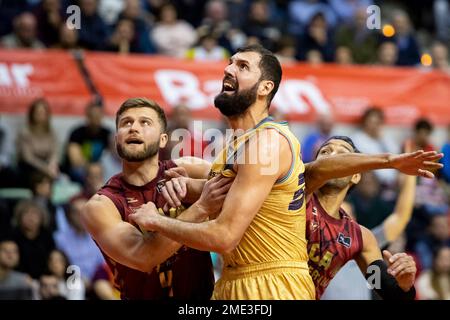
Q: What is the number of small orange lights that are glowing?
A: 2